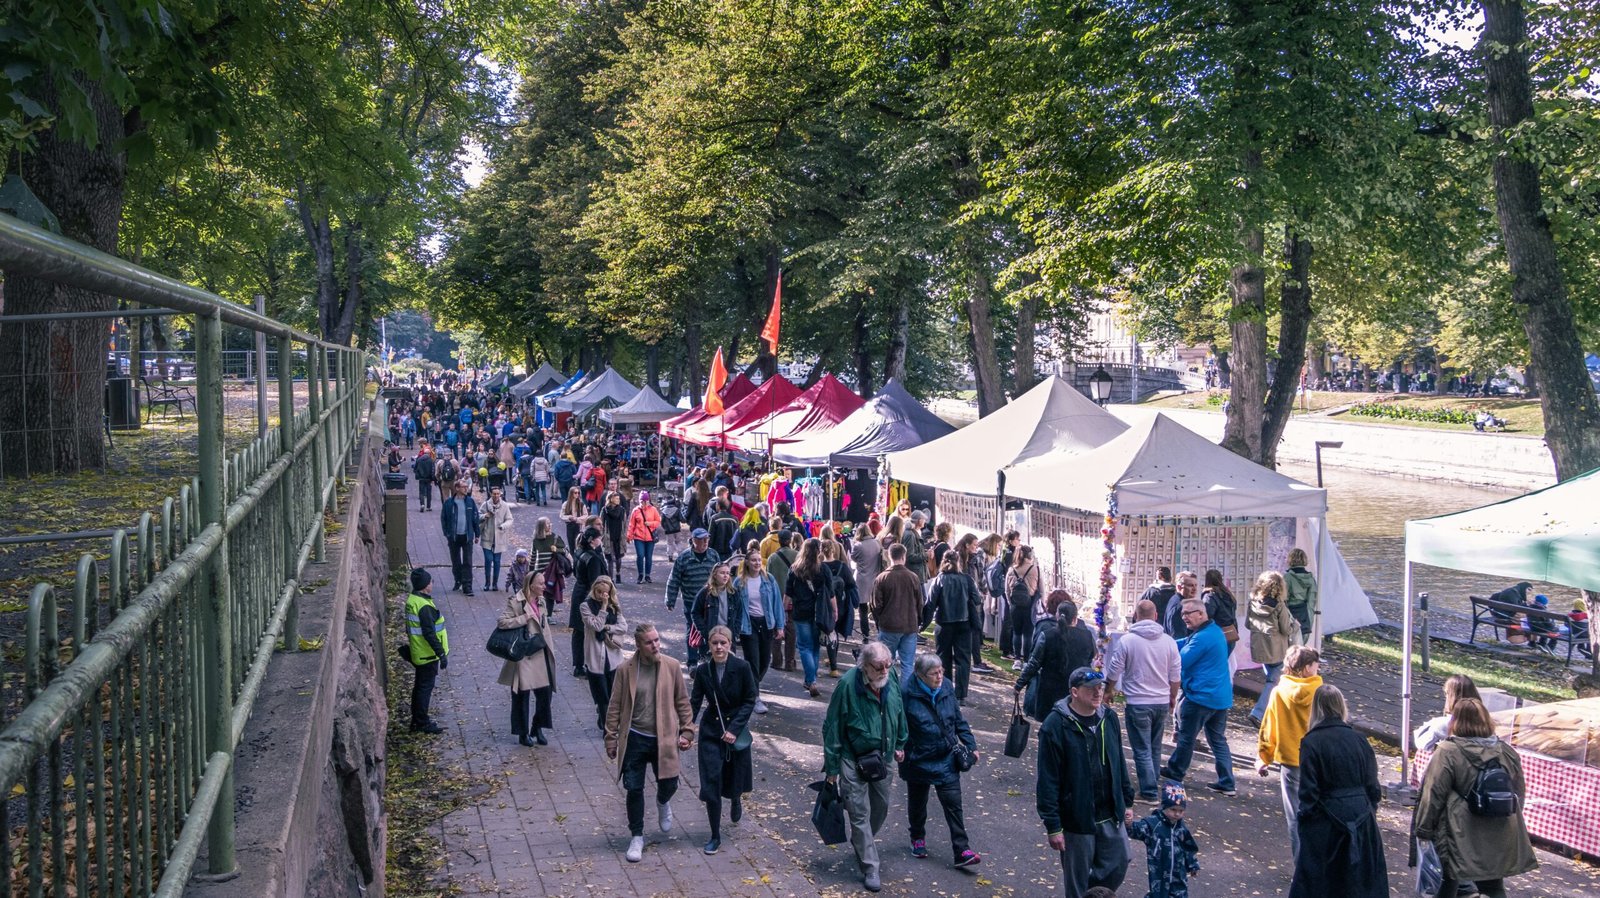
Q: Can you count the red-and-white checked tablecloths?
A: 1